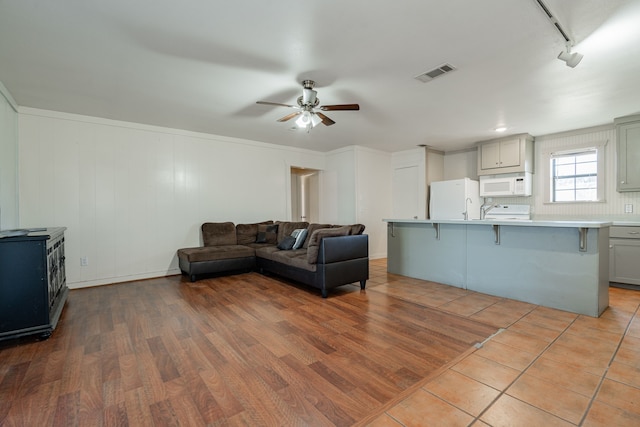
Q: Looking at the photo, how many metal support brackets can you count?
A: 4